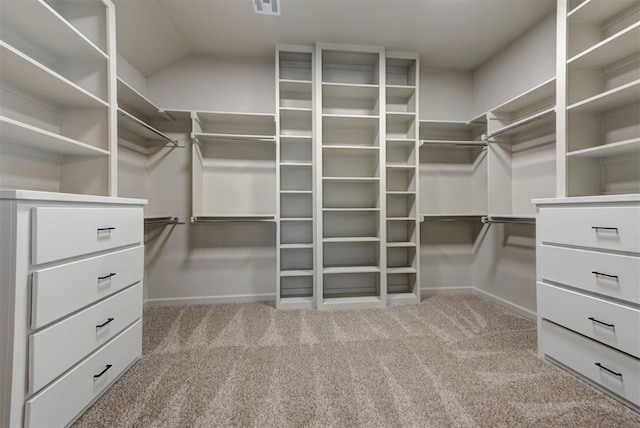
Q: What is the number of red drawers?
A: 0